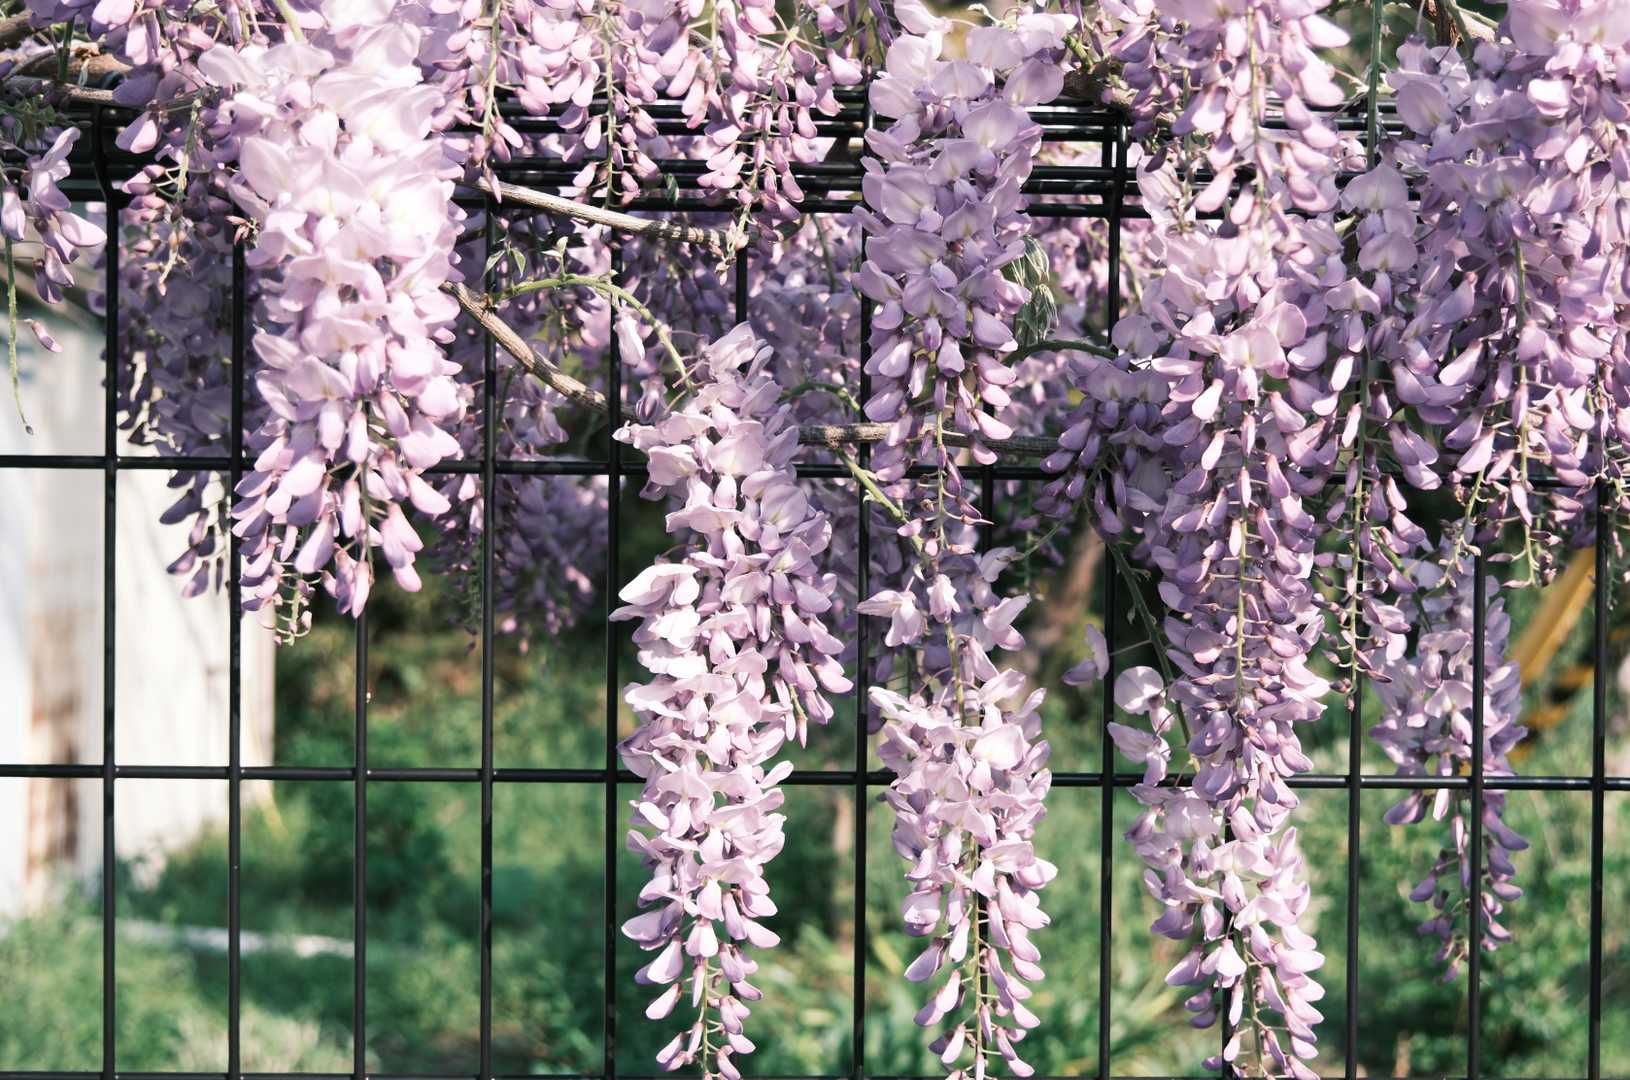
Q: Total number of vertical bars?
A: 13